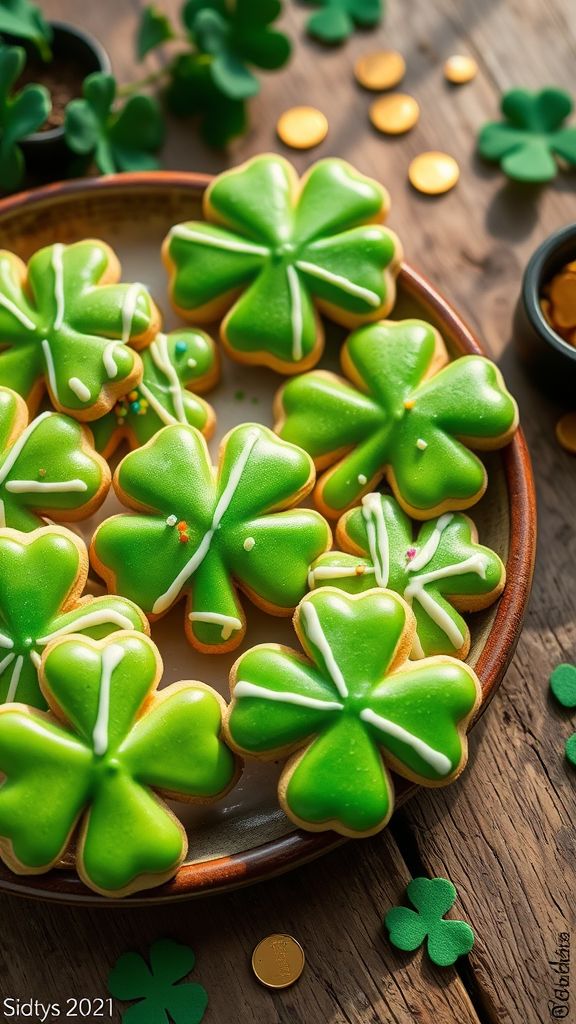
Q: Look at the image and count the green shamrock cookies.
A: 10